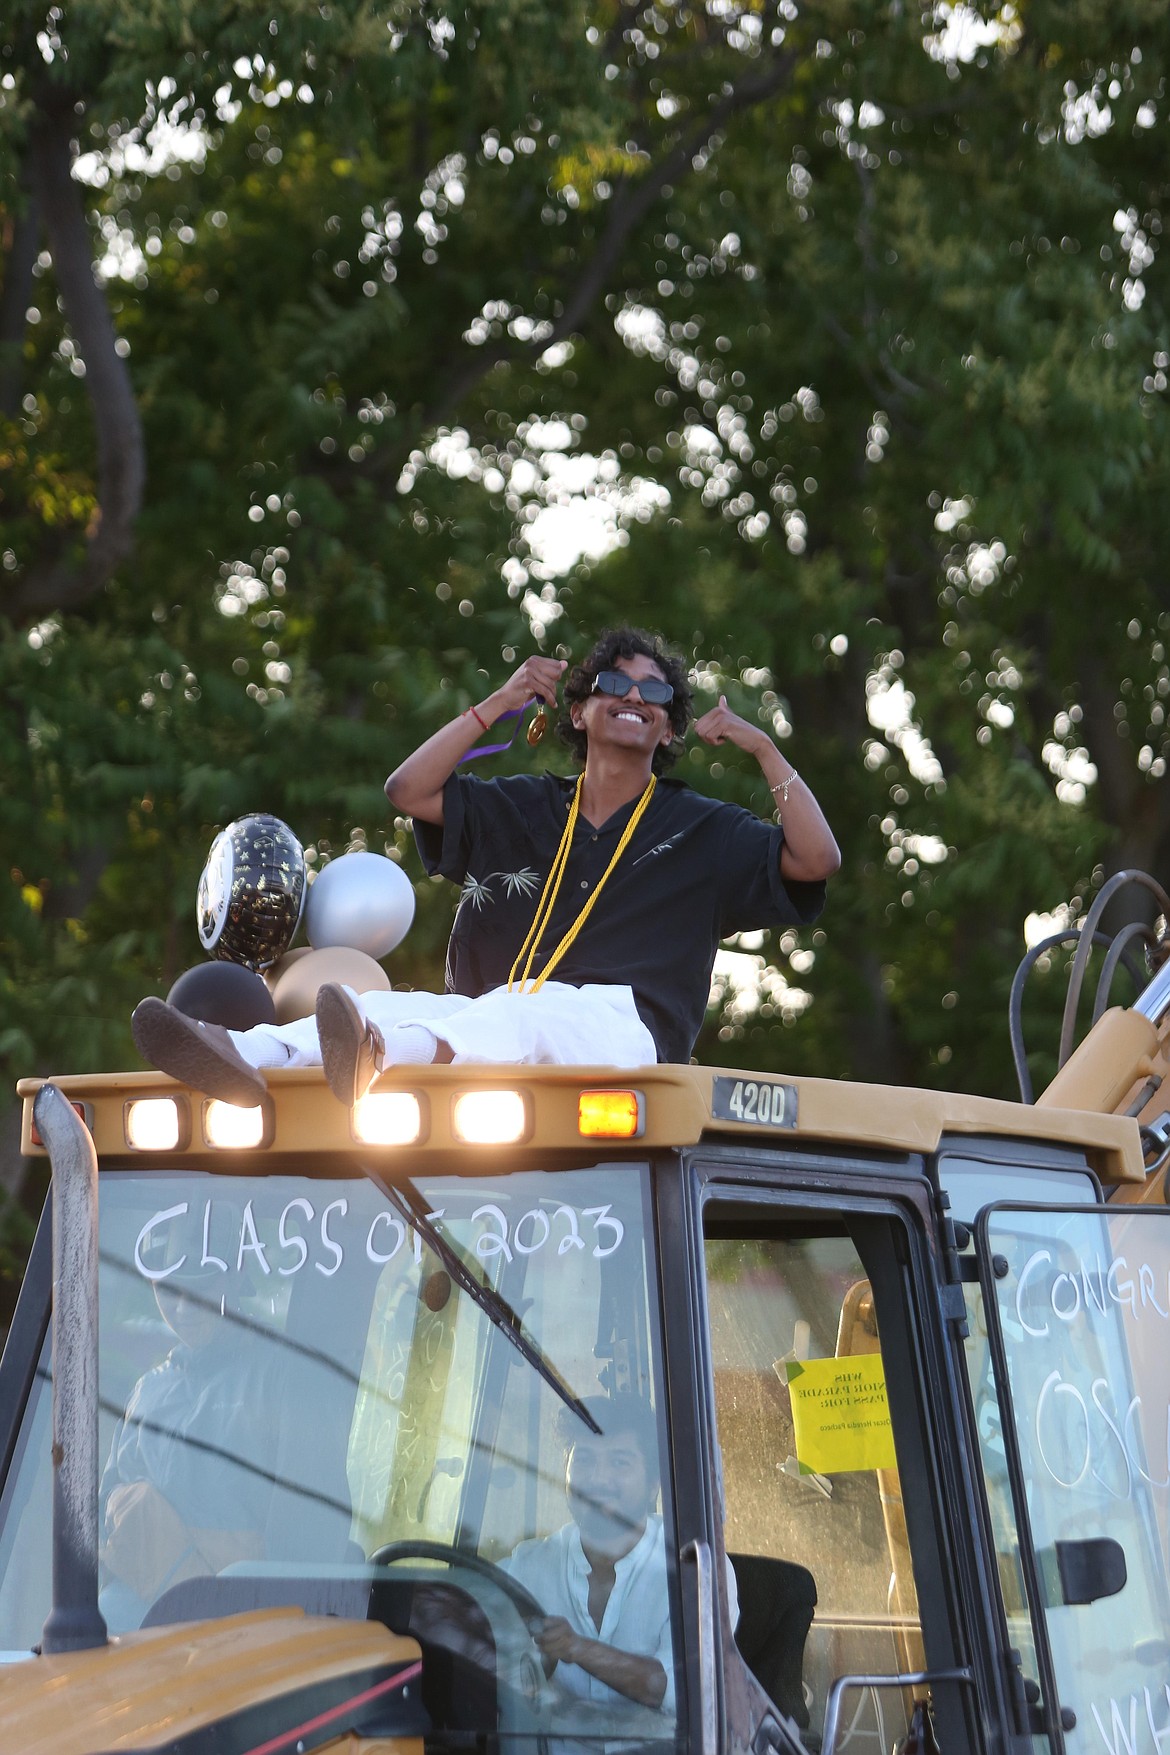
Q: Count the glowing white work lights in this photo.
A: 4